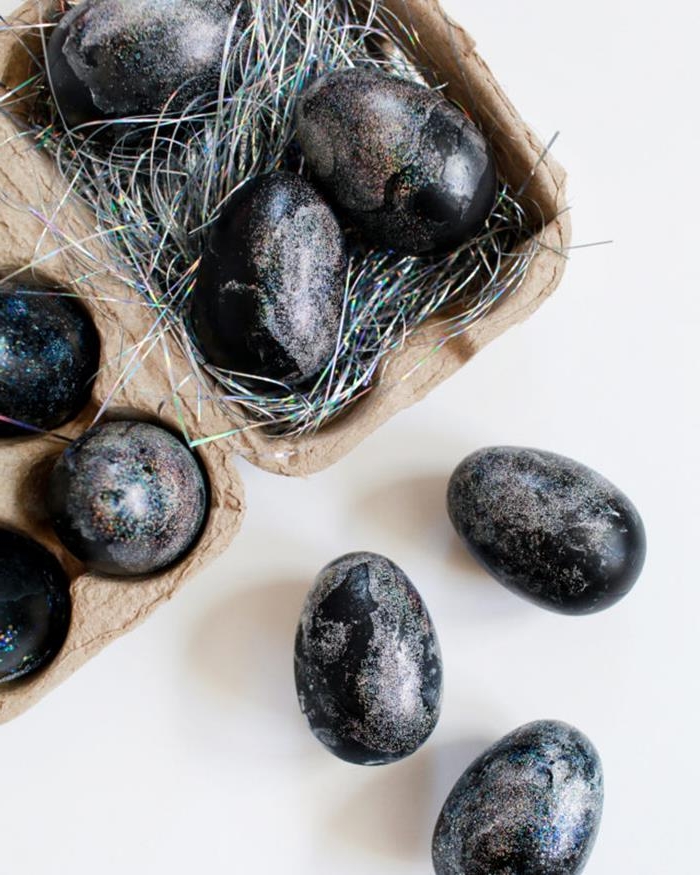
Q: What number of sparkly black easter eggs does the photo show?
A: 9